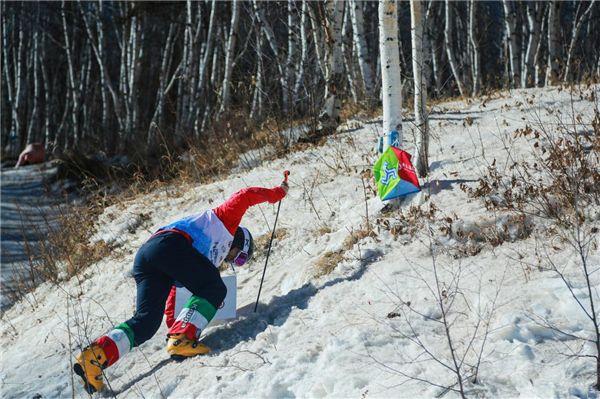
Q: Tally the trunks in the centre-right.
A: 2